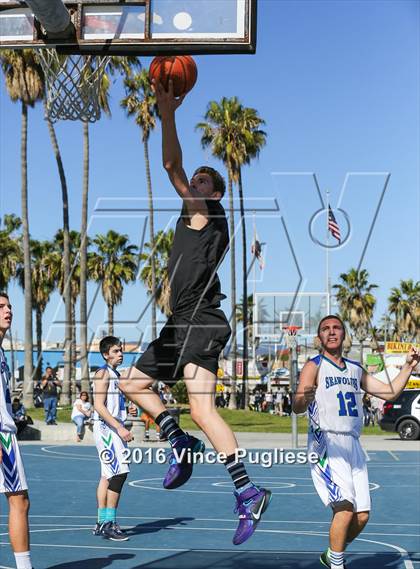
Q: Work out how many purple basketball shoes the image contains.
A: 2